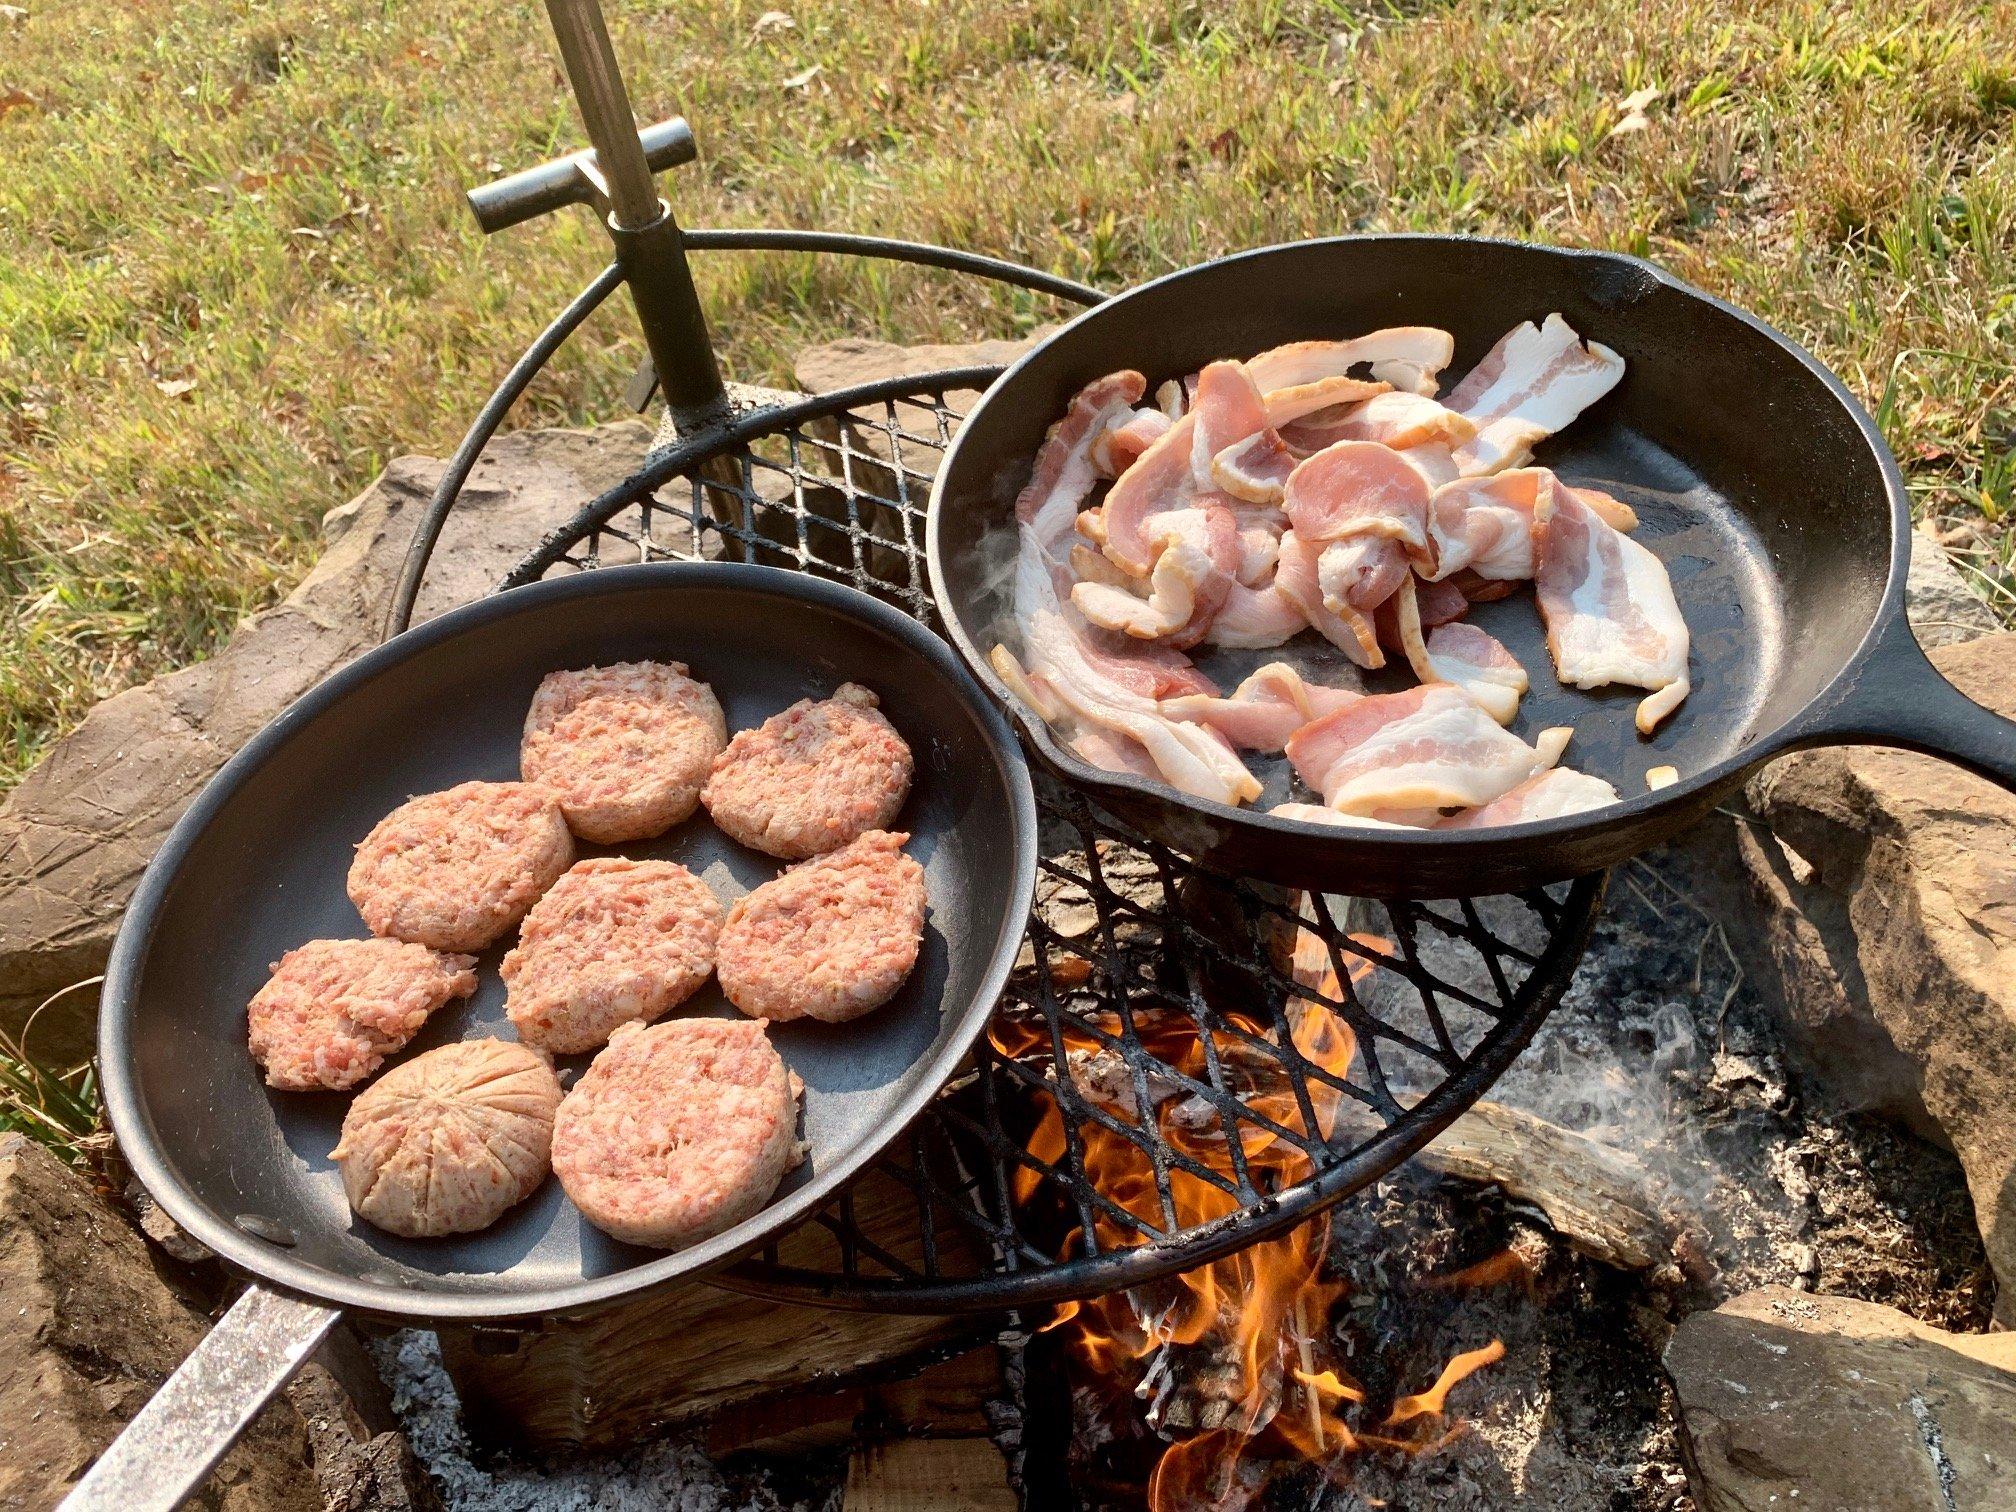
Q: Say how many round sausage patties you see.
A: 8